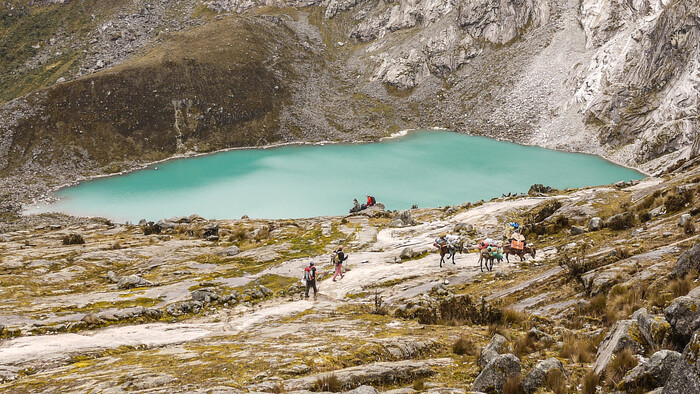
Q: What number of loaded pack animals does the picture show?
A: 3